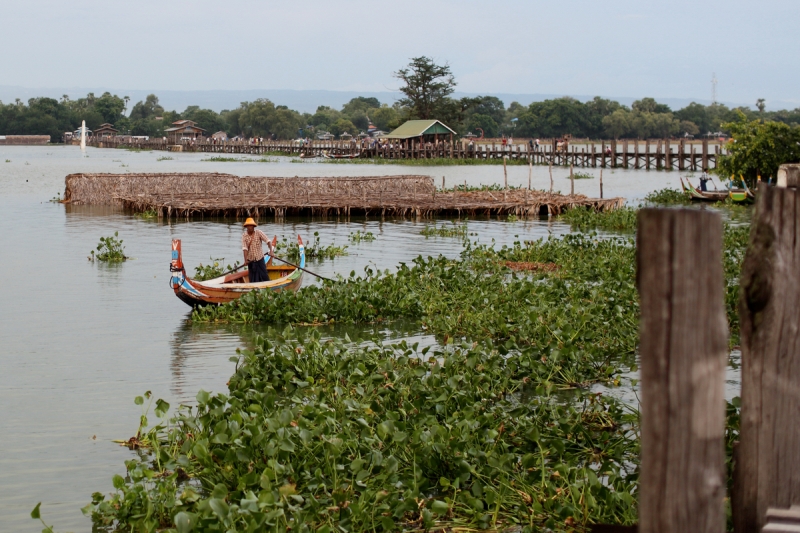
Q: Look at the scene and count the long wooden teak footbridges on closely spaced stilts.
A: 1